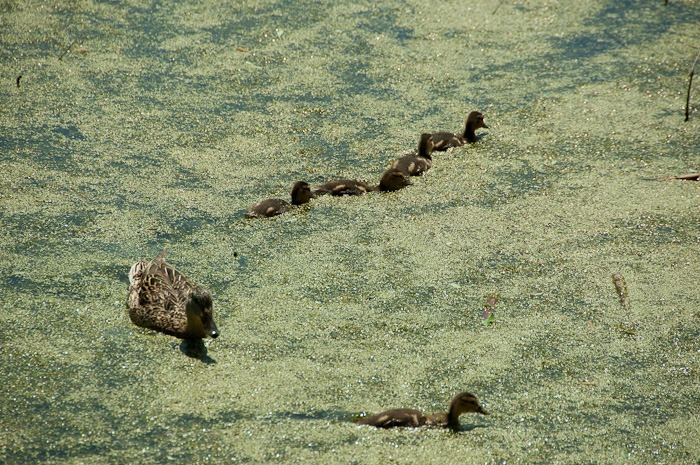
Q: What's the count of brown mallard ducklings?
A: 5